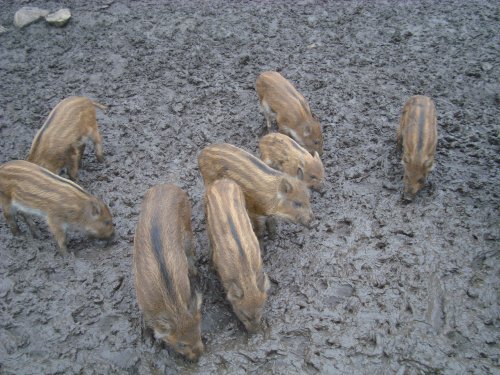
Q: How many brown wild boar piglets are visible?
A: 8